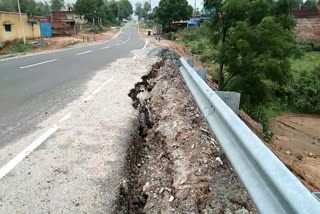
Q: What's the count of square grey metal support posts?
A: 3